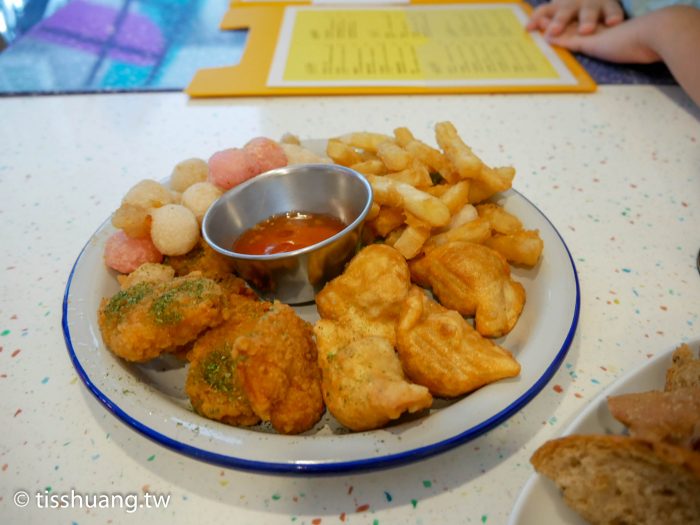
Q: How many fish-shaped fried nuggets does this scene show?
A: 4